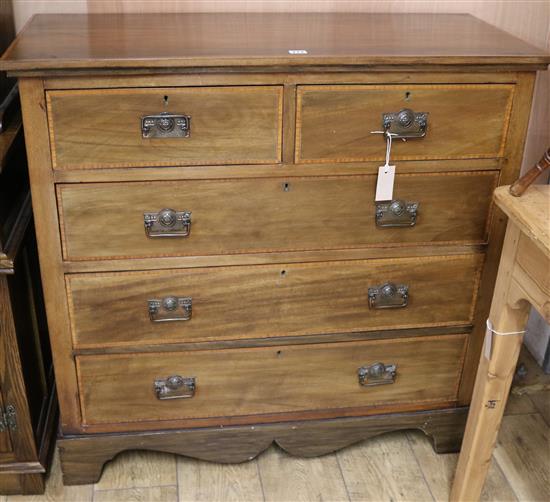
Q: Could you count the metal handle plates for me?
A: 8